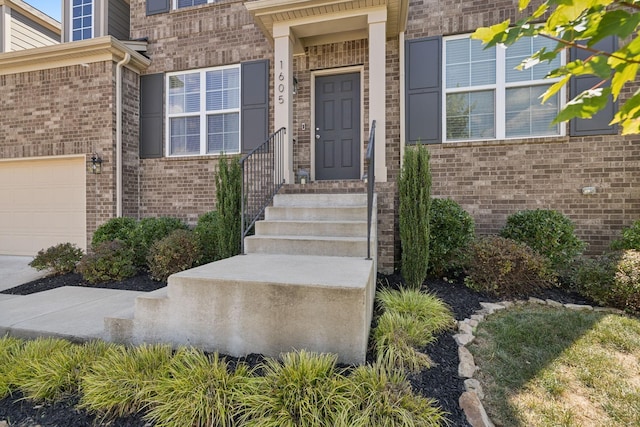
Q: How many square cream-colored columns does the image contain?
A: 2